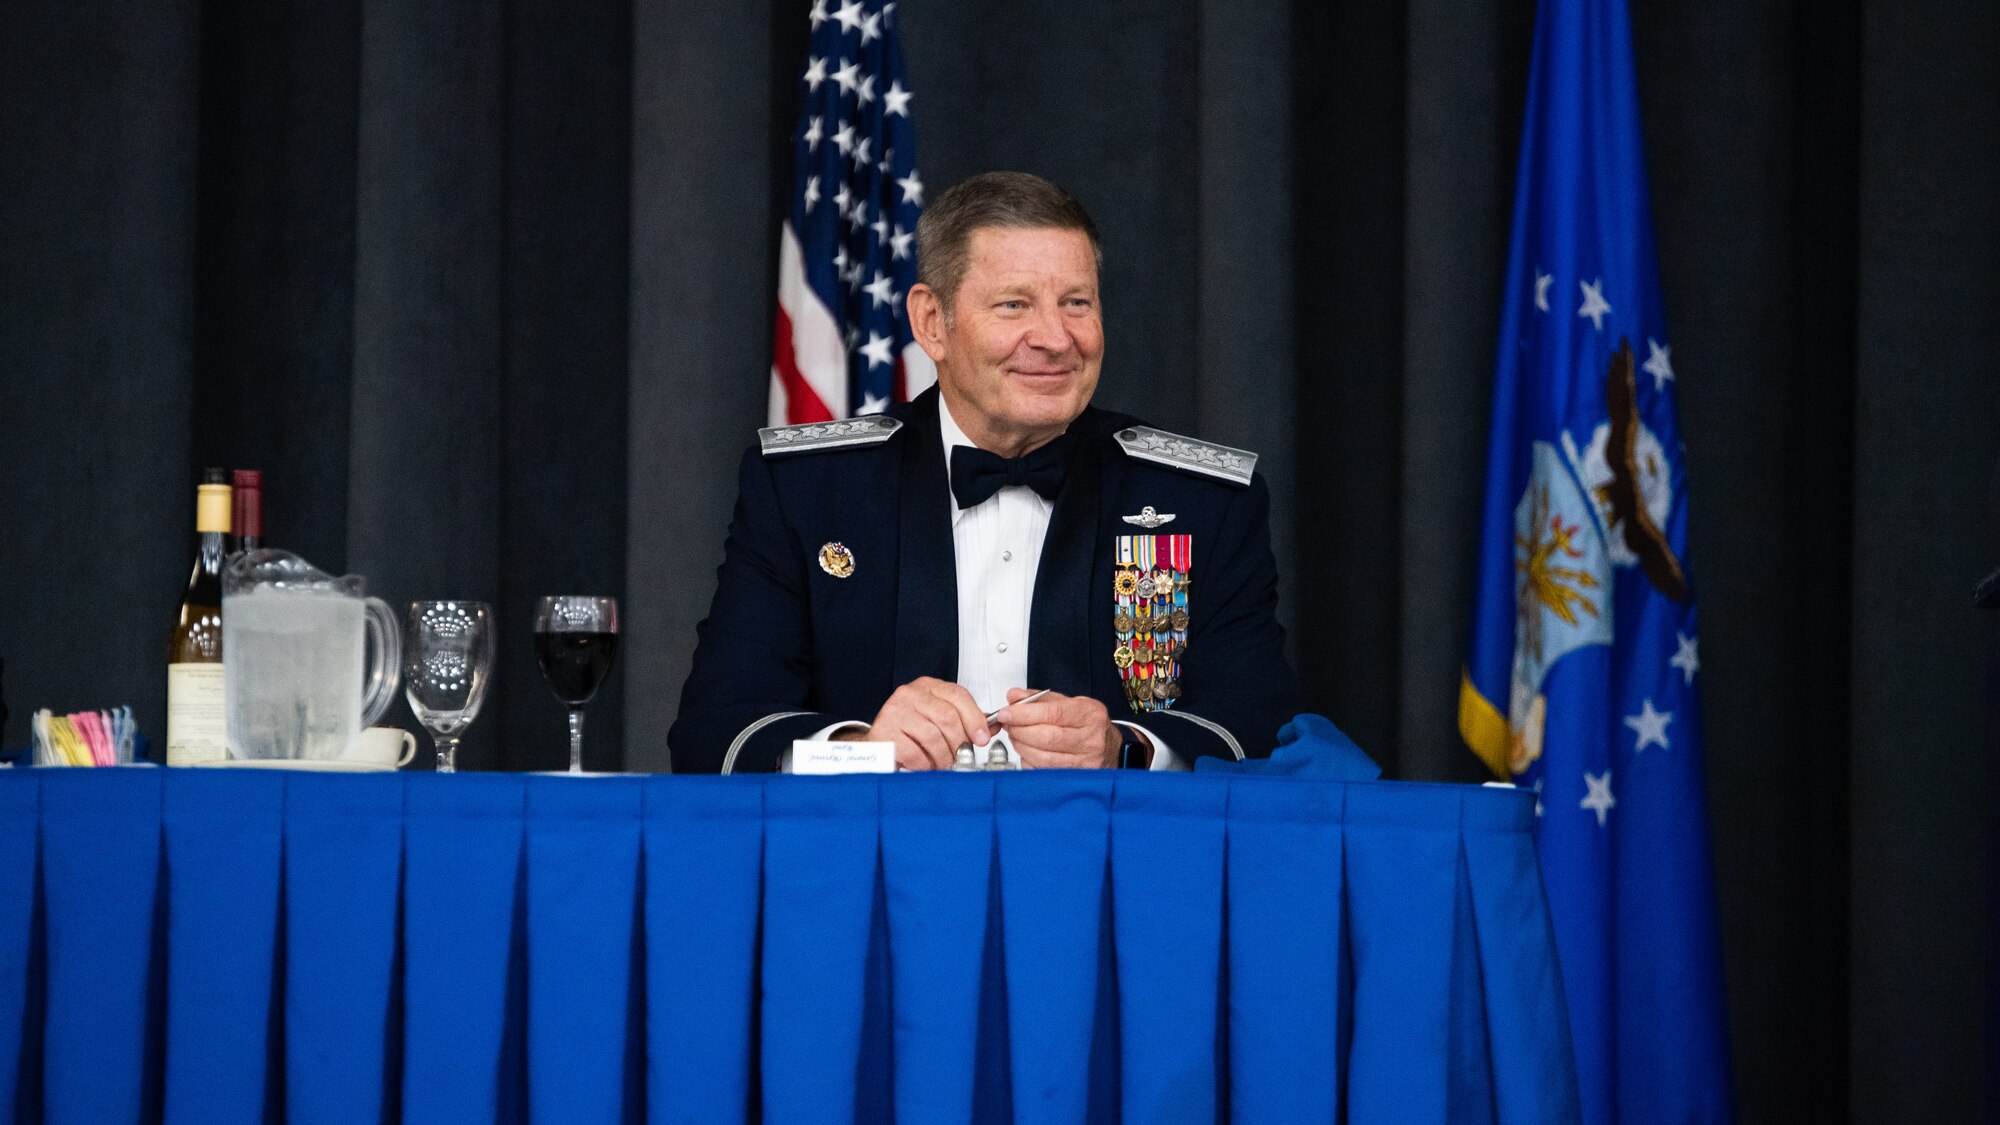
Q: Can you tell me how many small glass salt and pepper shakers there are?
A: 2